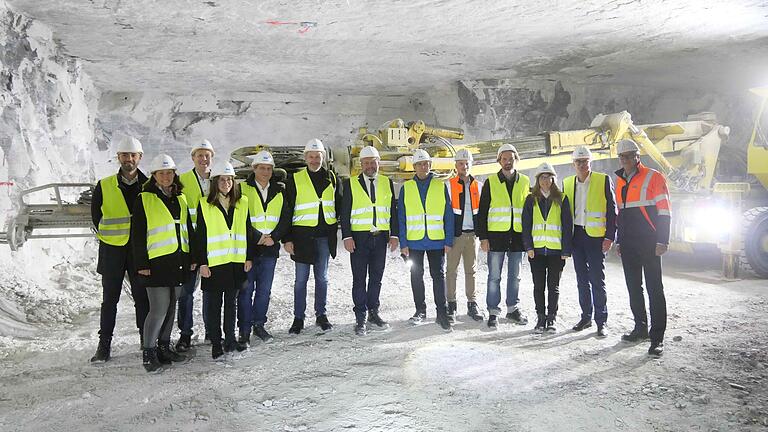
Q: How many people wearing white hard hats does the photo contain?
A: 13